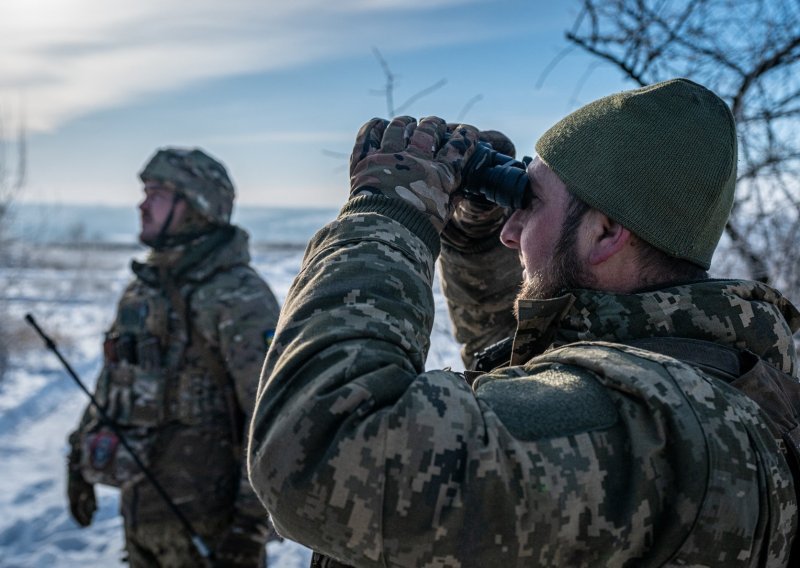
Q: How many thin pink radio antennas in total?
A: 0